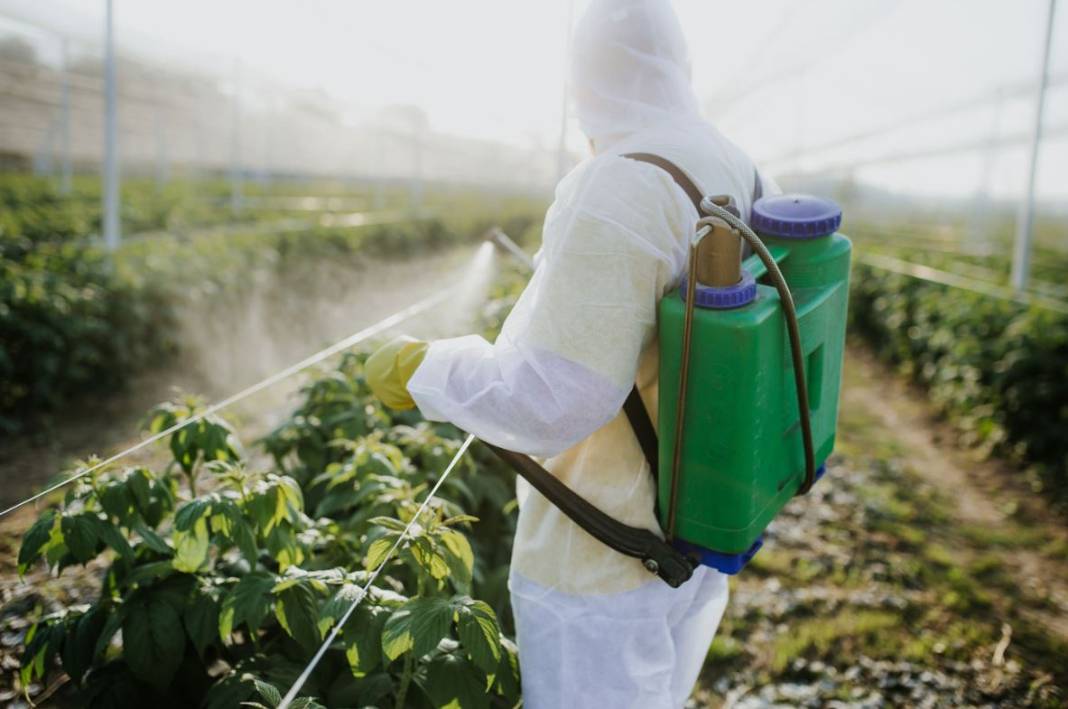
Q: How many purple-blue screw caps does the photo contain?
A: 2